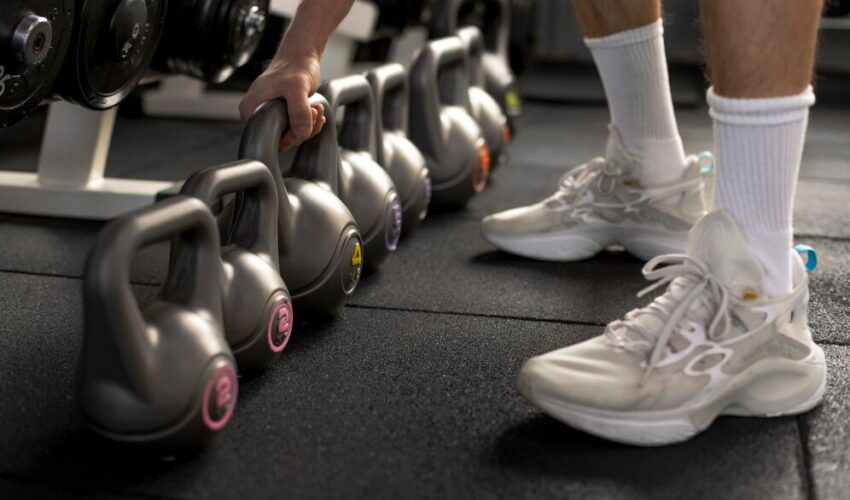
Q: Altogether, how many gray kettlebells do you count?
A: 8